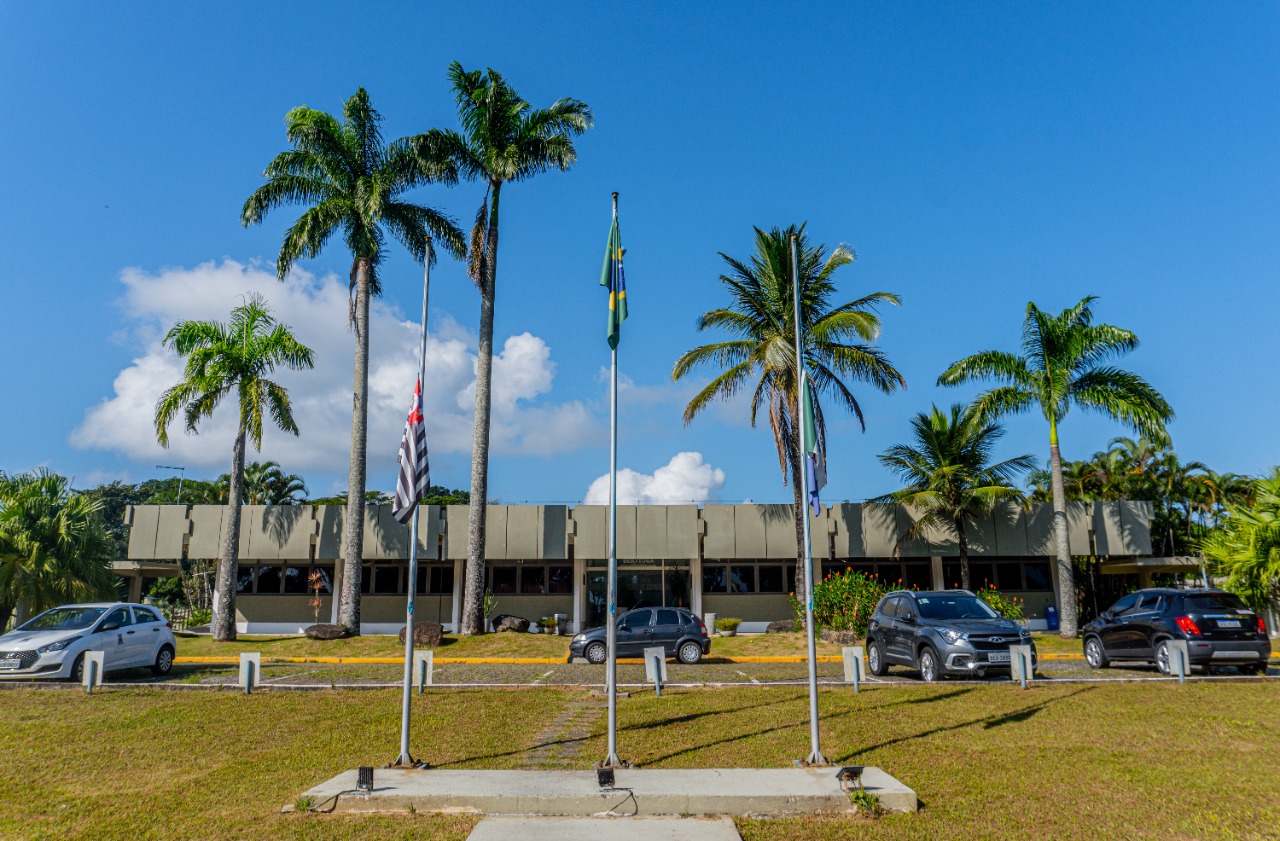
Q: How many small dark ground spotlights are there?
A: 3